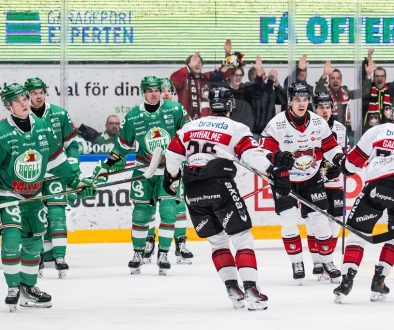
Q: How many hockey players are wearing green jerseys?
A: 4